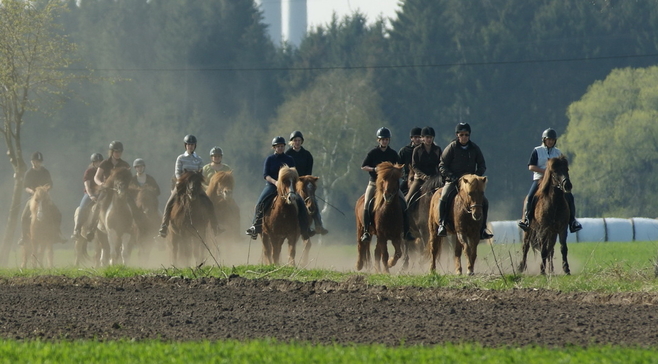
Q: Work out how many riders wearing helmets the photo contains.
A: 13